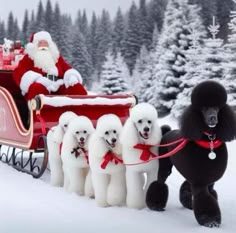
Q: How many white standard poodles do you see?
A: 4